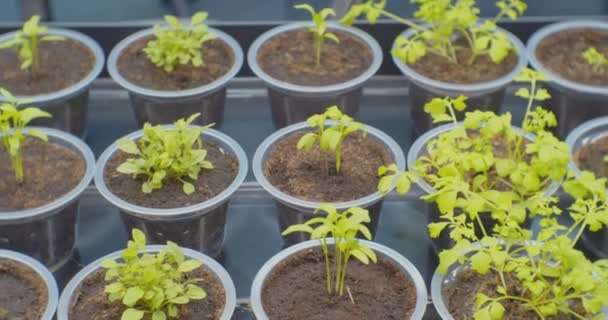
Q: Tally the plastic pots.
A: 14